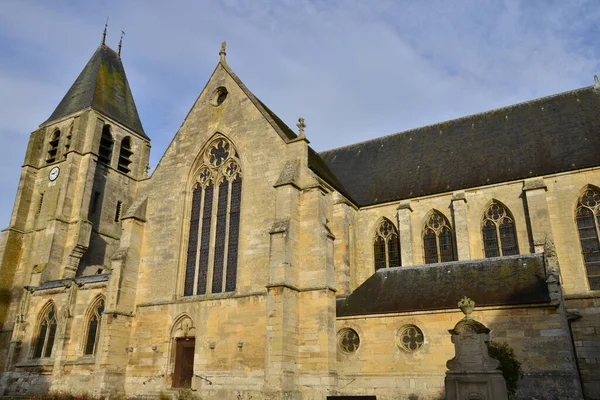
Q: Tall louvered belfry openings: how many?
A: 4